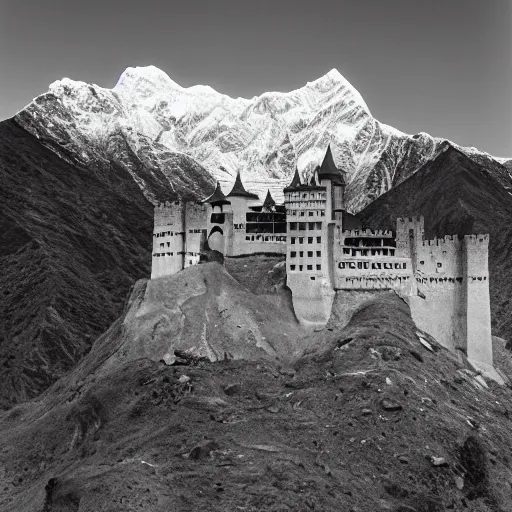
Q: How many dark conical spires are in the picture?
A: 5